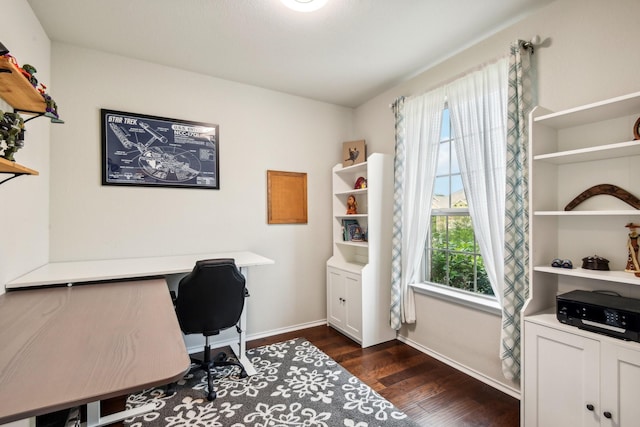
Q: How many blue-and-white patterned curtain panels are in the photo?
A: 2